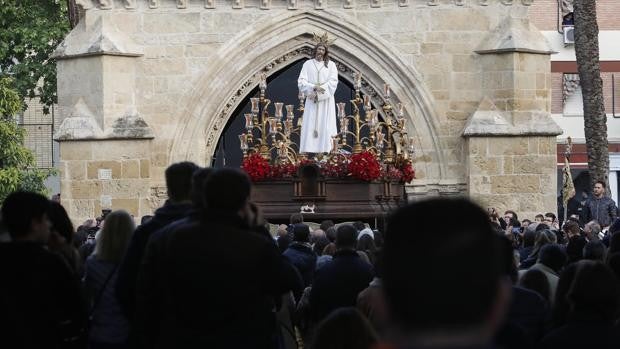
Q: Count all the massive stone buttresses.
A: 2